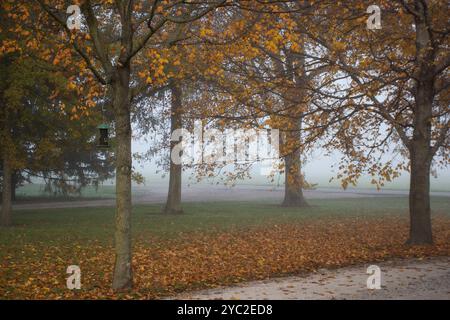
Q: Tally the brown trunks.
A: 5